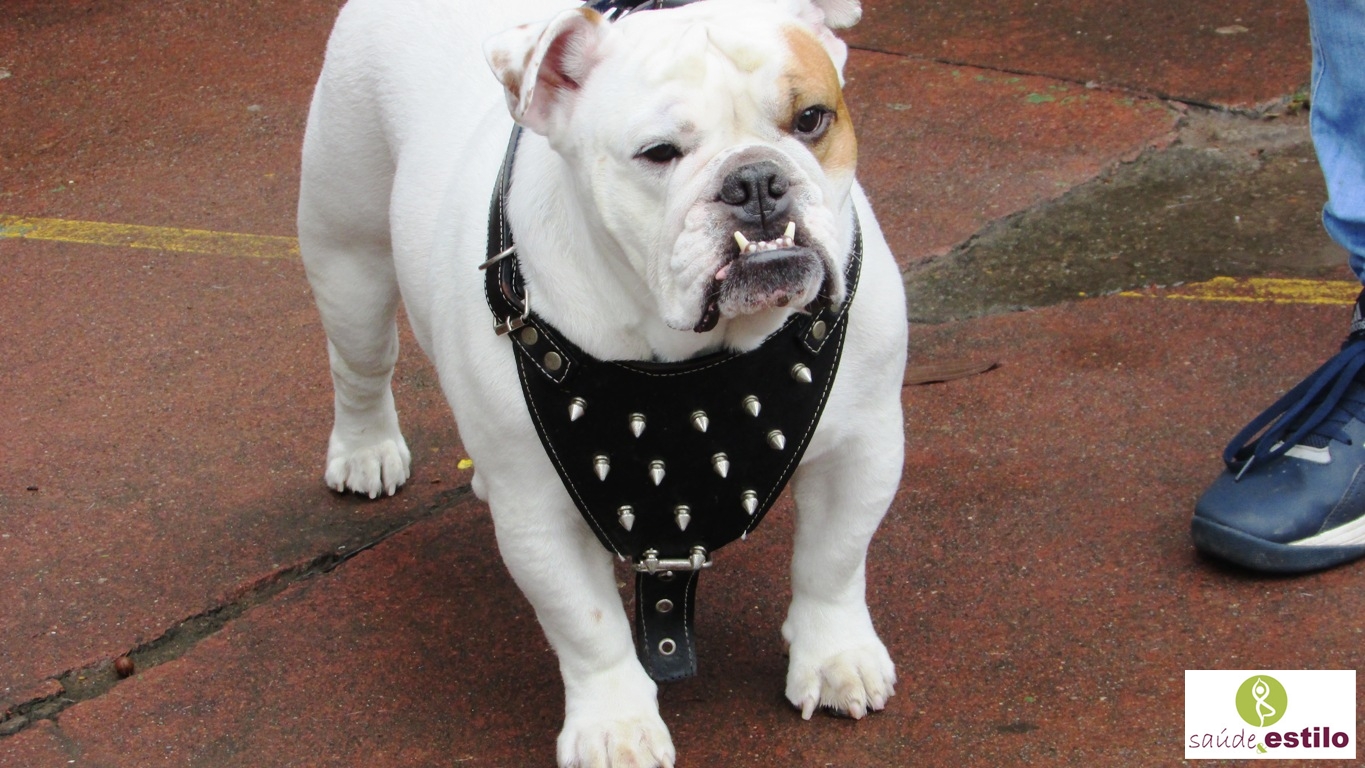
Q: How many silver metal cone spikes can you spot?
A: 14